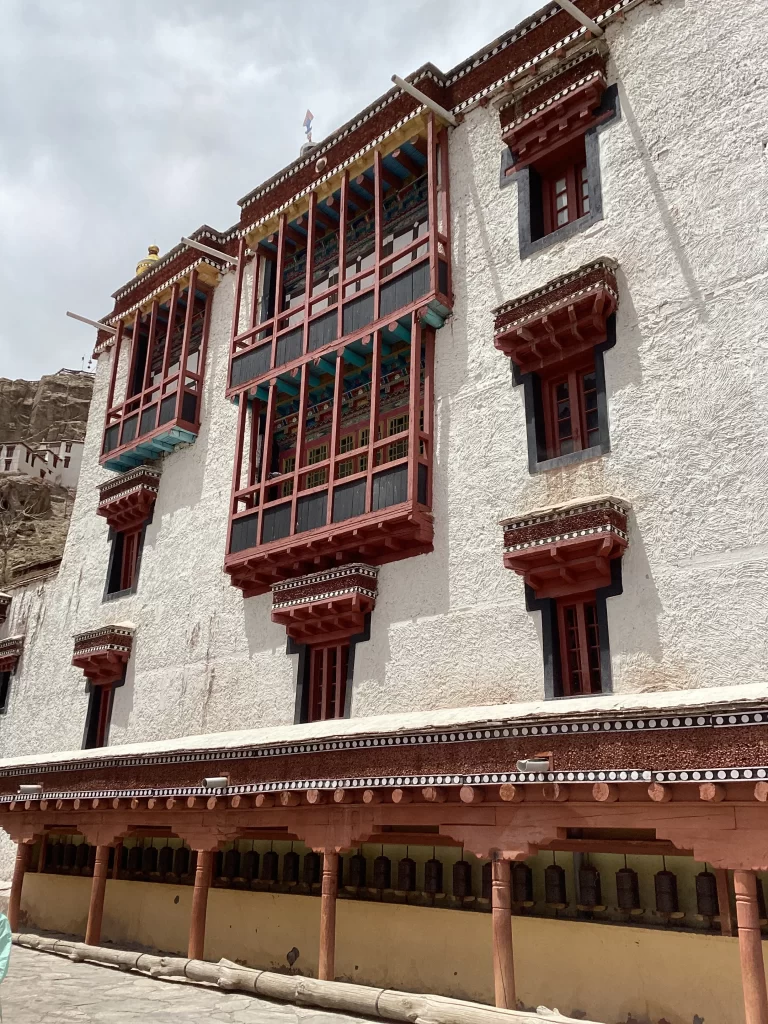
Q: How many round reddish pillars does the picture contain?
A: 6